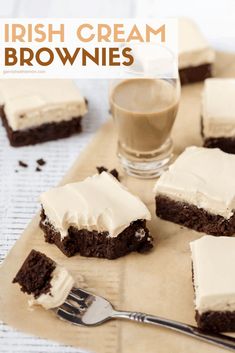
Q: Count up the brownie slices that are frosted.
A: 6